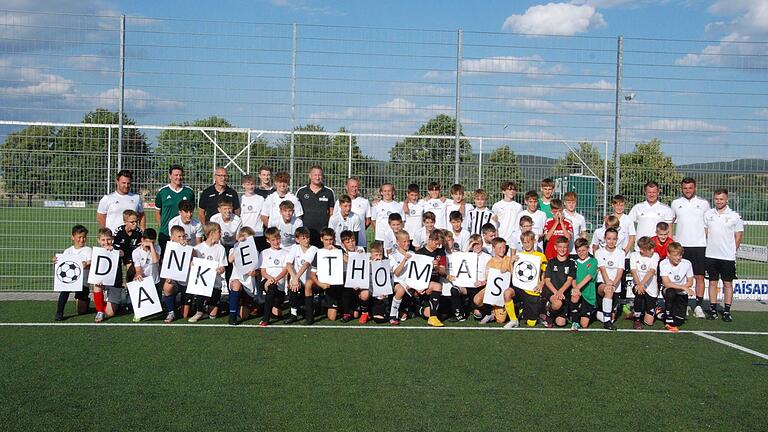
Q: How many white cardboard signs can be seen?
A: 13